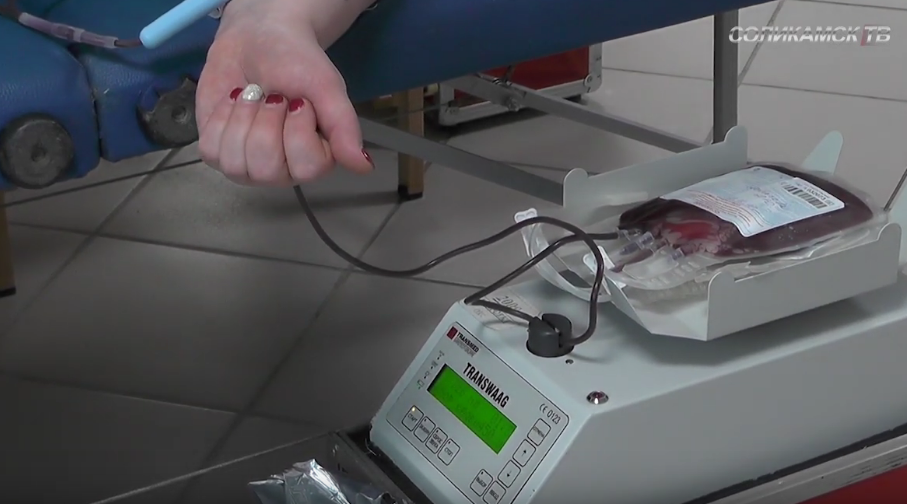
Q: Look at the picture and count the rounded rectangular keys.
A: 9